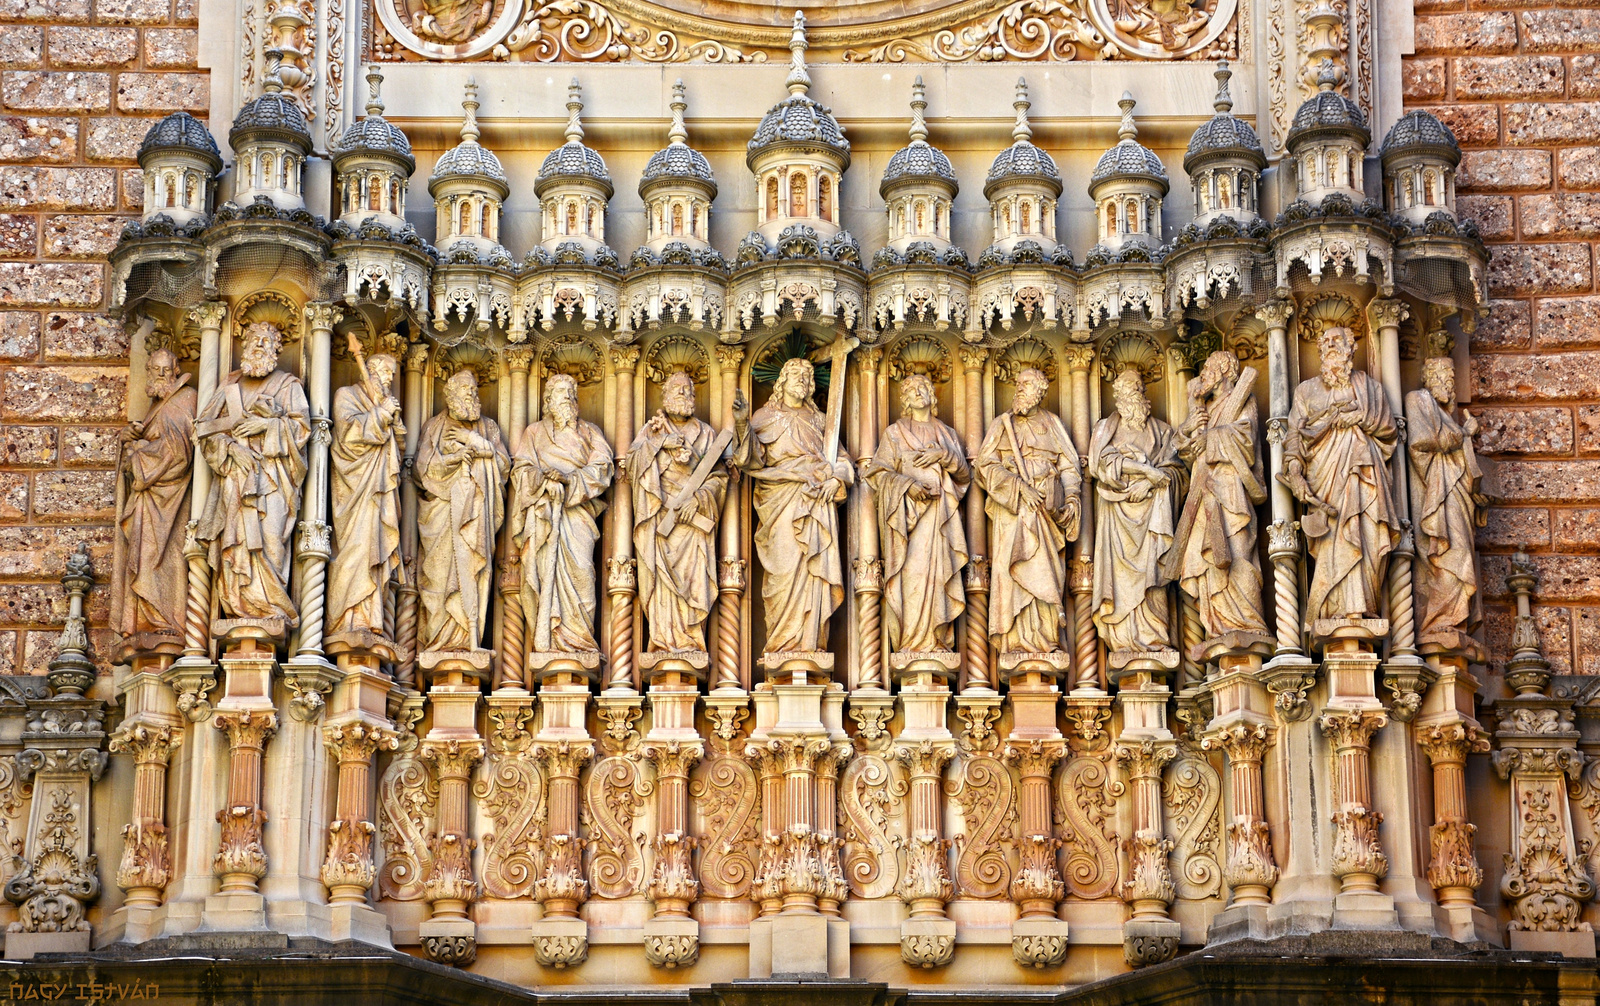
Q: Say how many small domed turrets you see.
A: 13